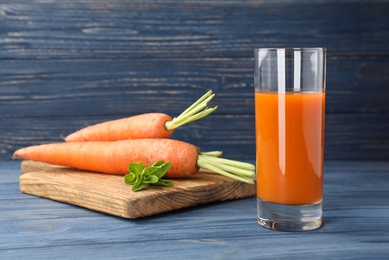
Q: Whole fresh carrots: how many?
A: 2